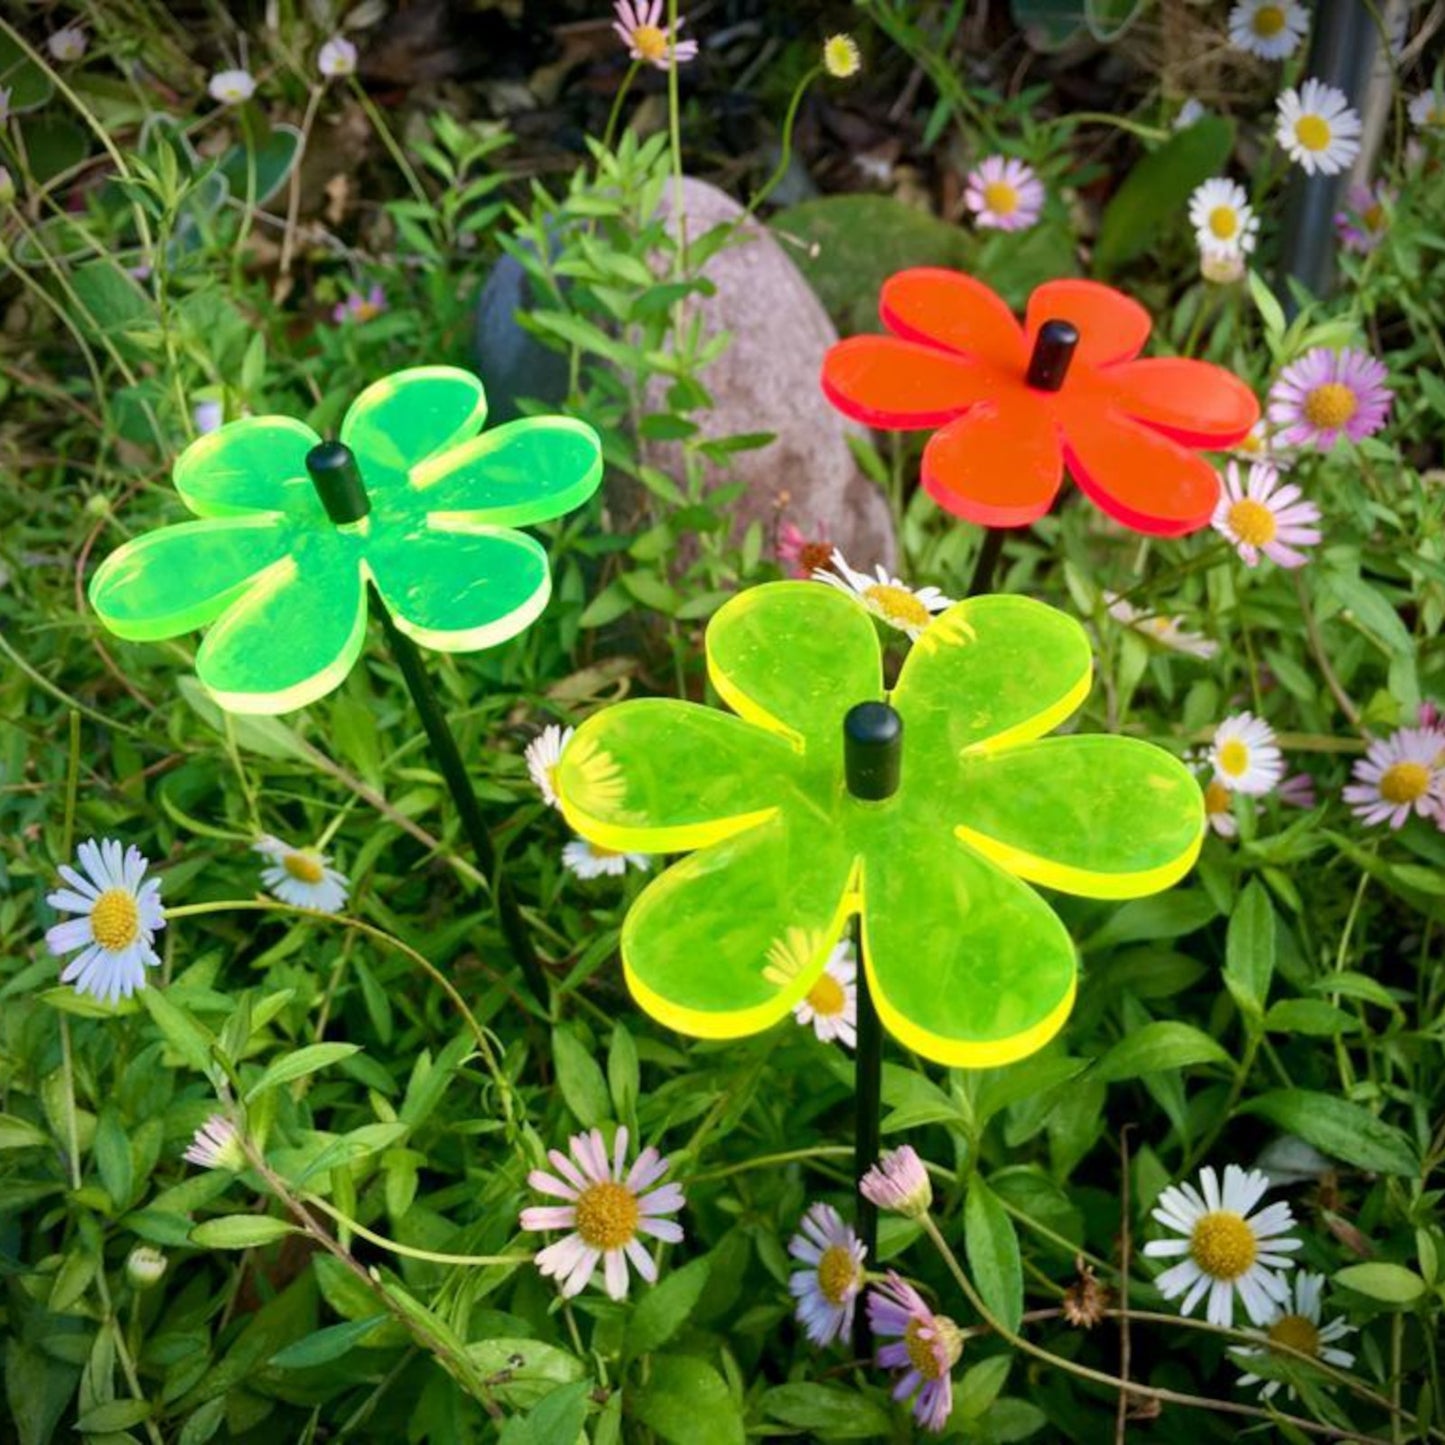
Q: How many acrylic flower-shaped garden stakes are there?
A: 3